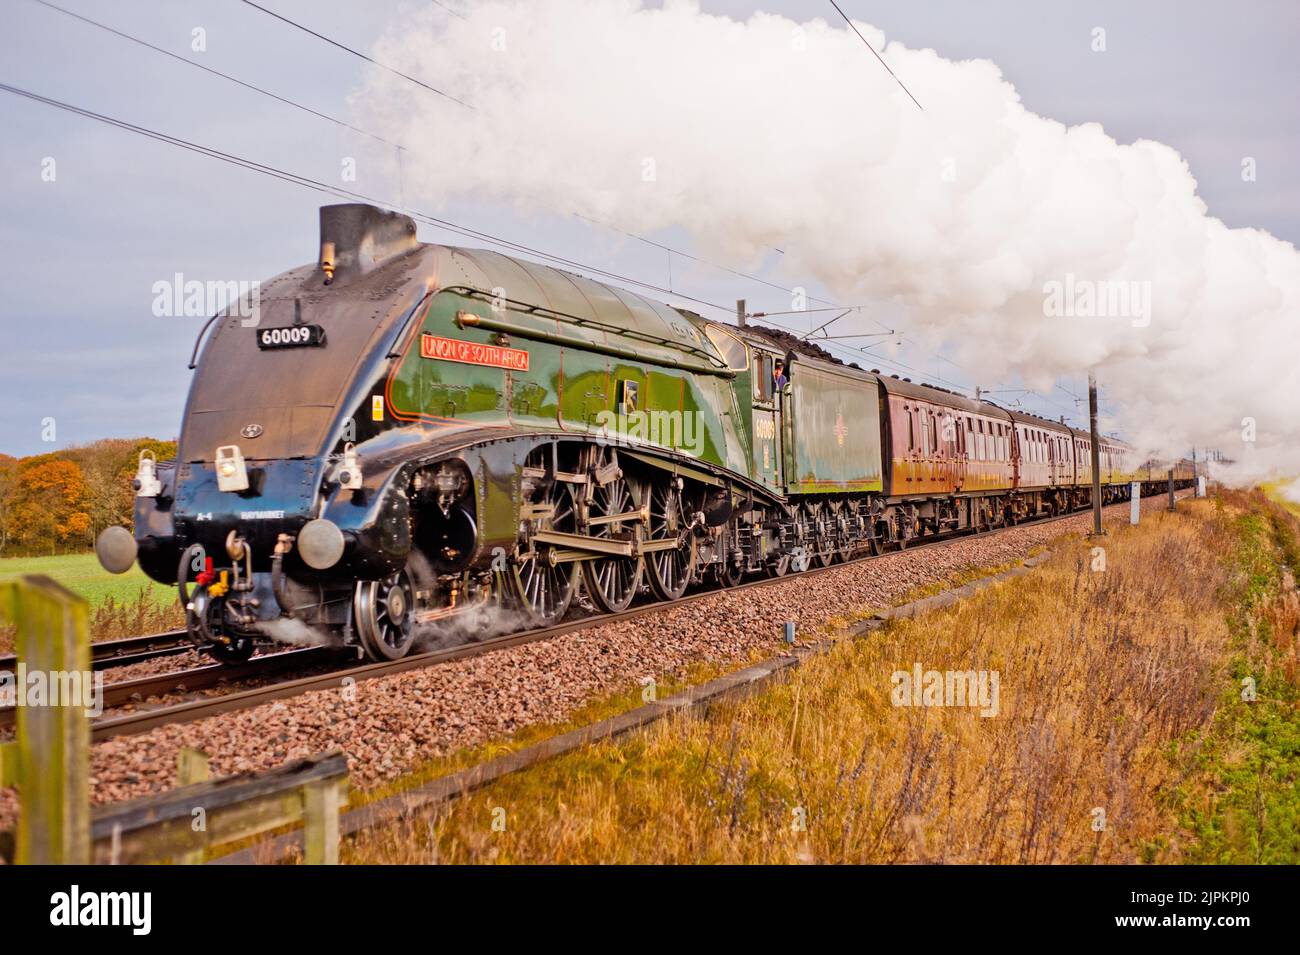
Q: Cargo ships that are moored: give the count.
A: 0